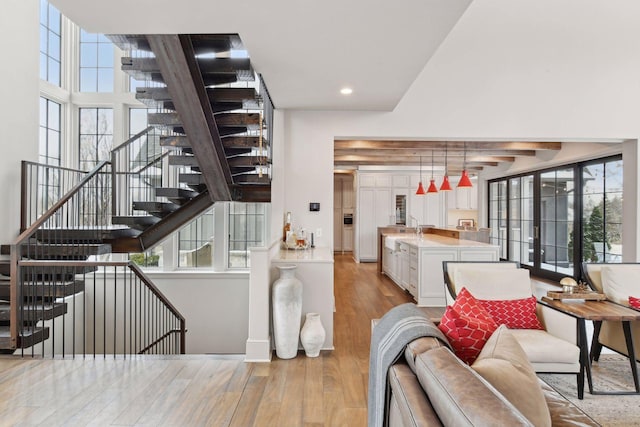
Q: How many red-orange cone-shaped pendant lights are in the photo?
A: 4